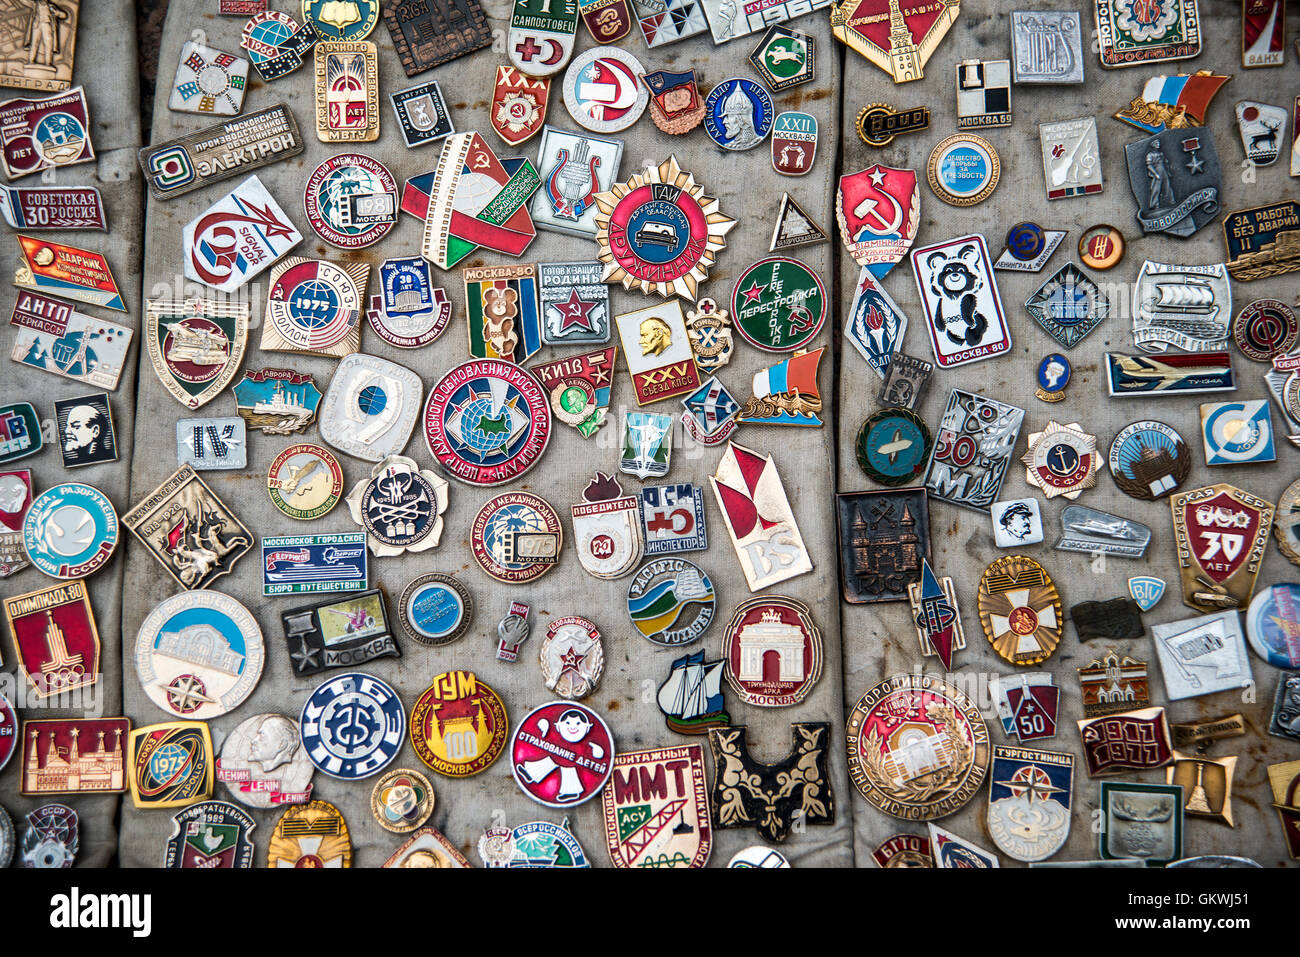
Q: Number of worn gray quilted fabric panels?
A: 3